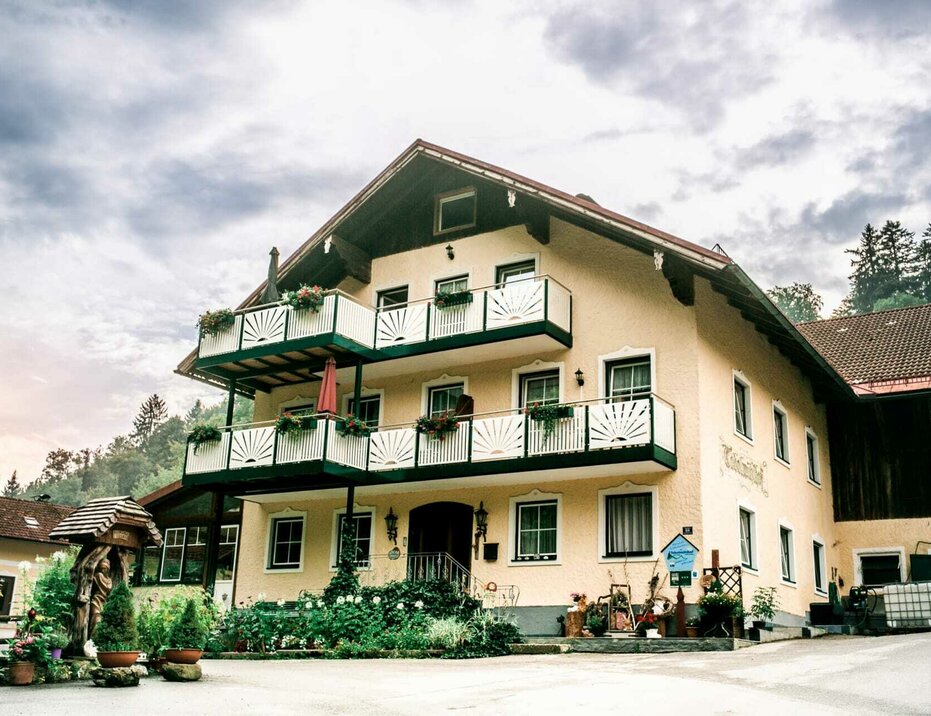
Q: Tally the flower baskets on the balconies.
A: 8